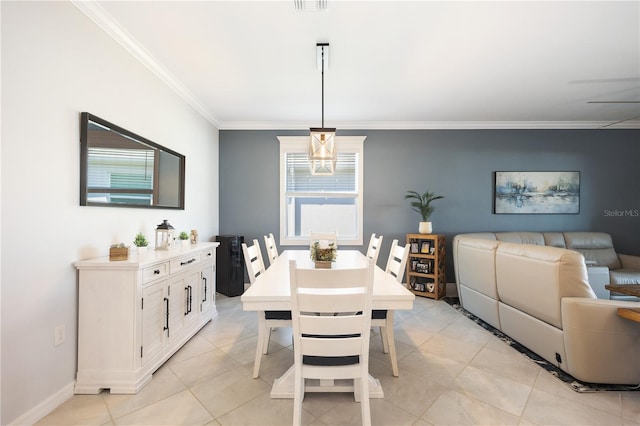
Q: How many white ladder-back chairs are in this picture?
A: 6